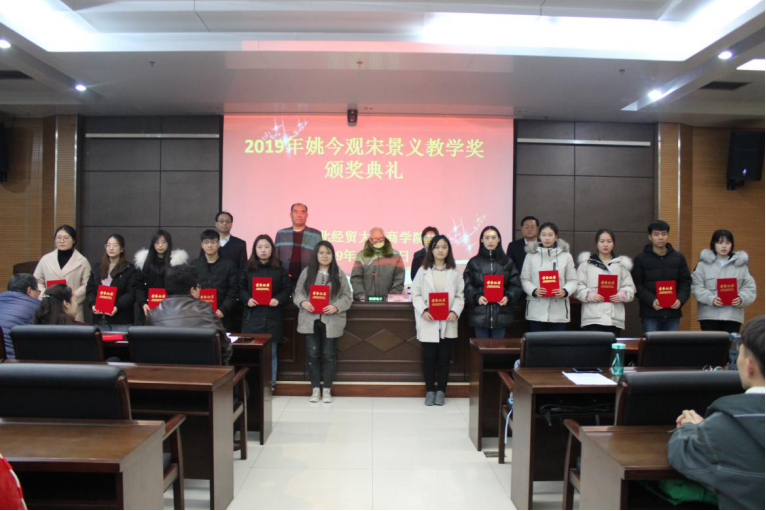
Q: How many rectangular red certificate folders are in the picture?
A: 12